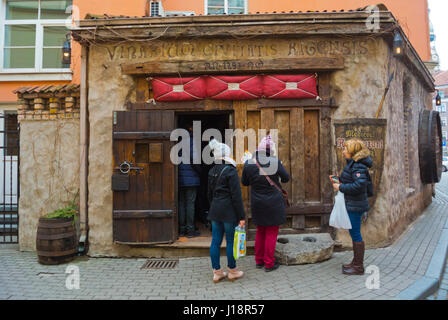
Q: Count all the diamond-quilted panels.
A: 3